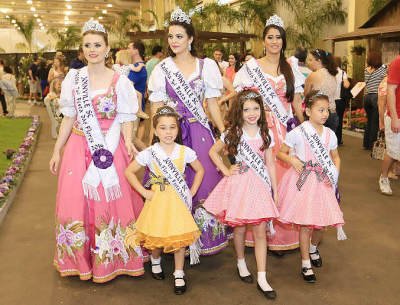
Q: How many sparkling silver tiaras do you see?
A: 6